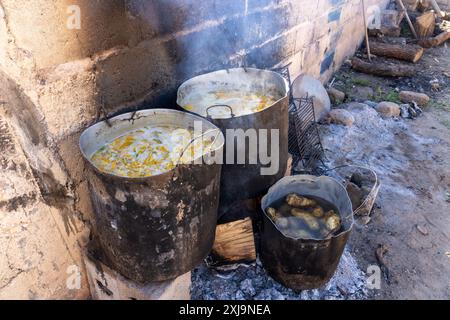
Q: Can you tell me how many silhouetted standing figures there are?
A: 0